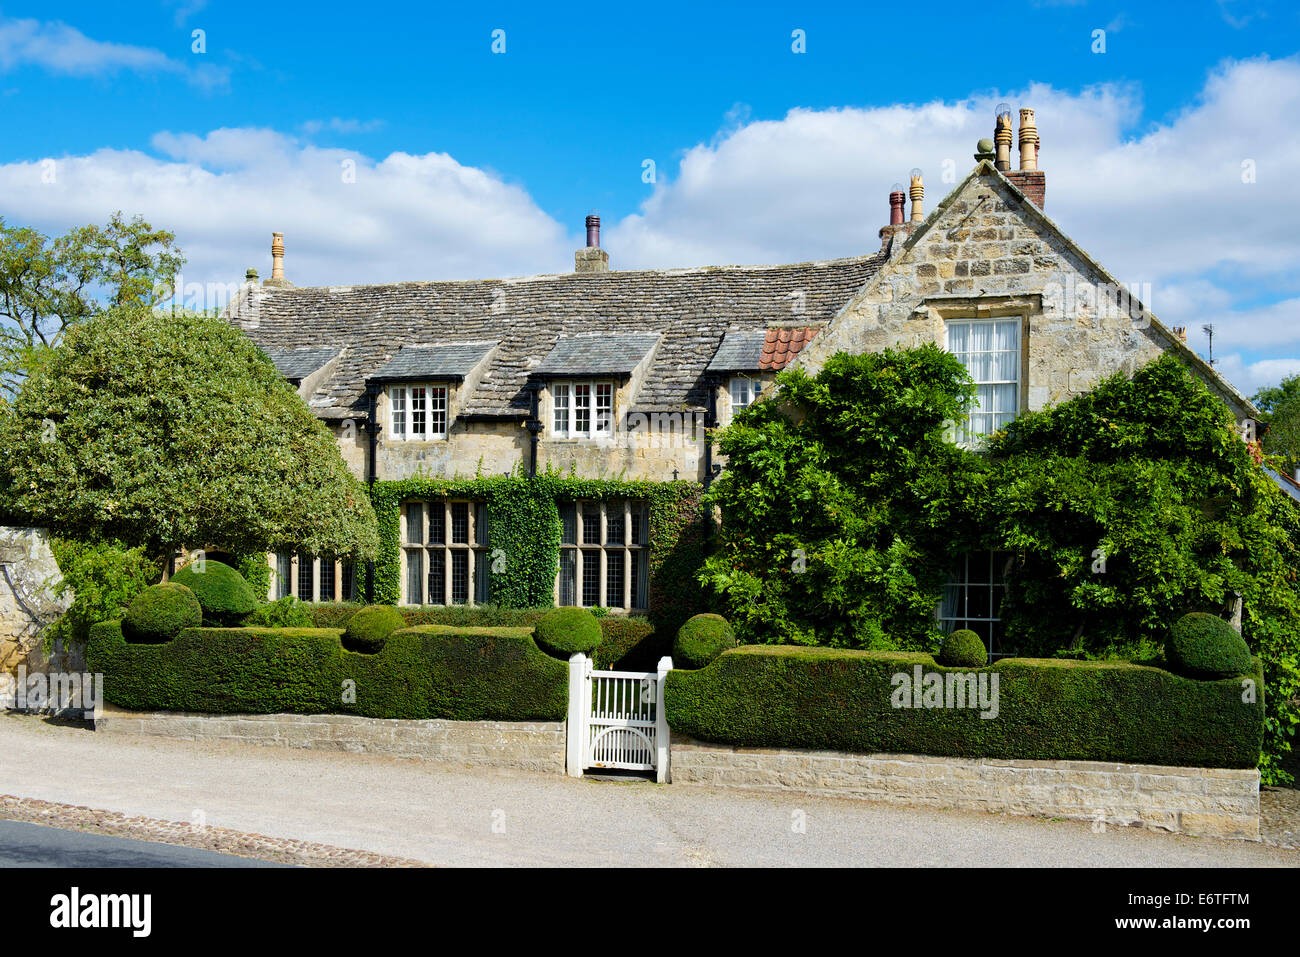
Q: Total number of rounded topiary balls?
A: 7